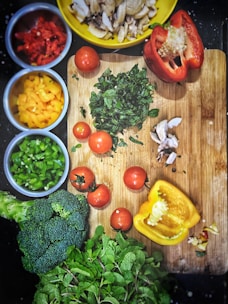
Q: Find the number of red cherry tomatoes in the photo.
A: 7